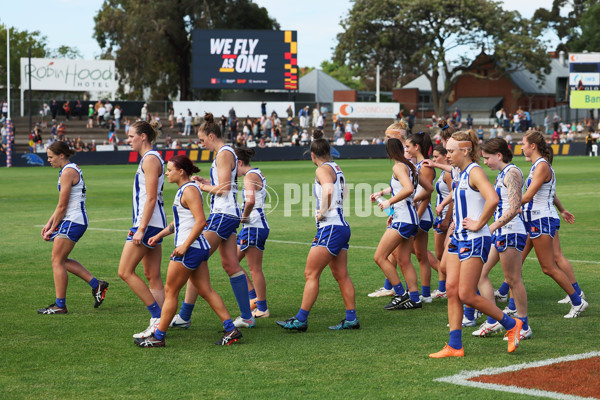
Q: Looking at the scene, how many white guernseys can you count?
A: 15